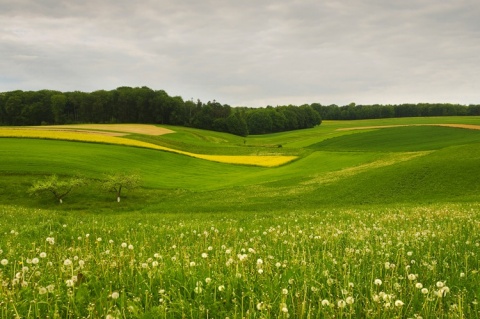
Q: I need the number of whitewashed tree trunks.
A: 2